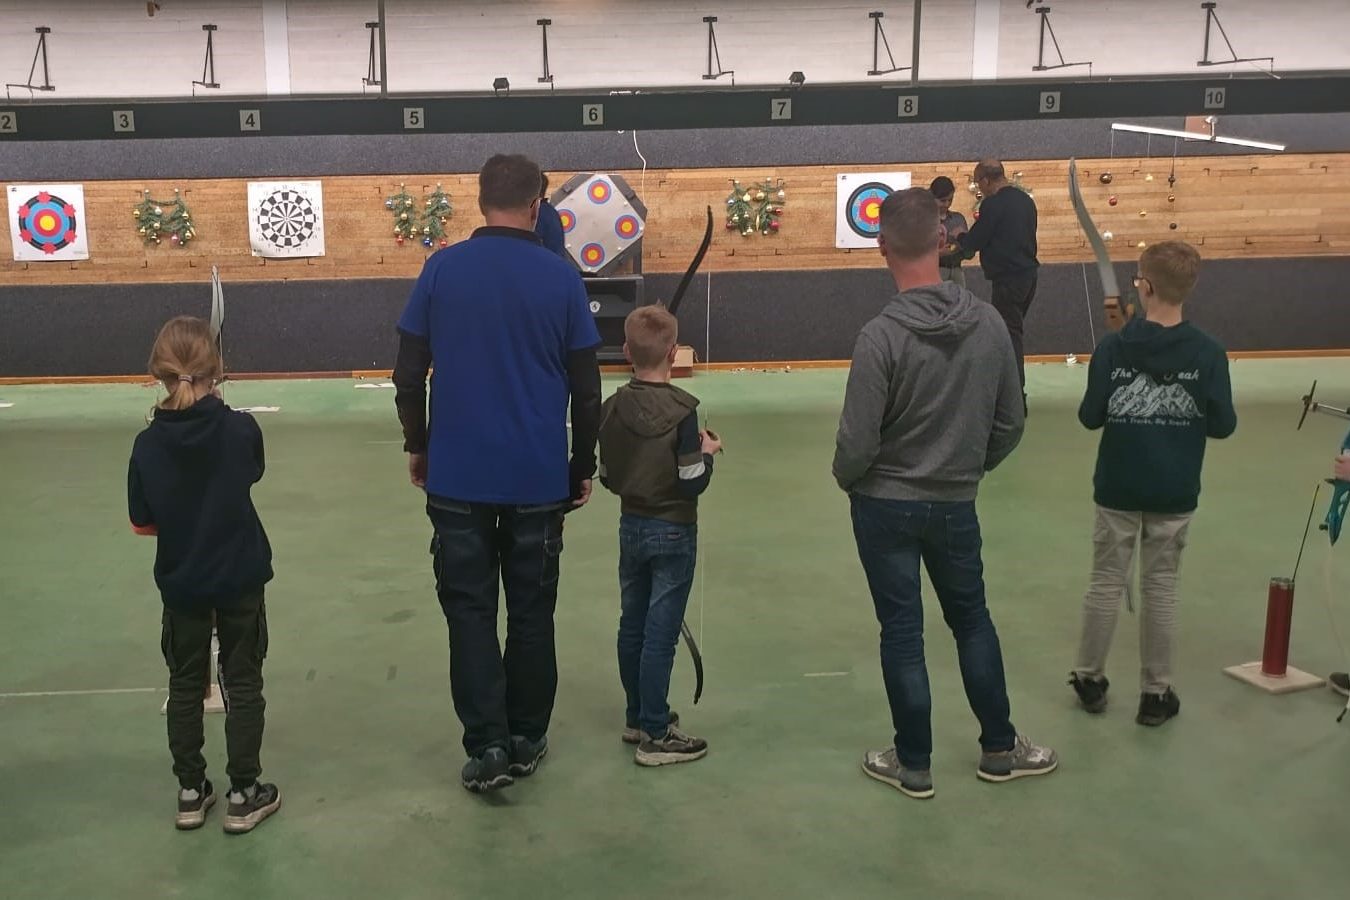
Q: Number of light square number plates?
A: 9